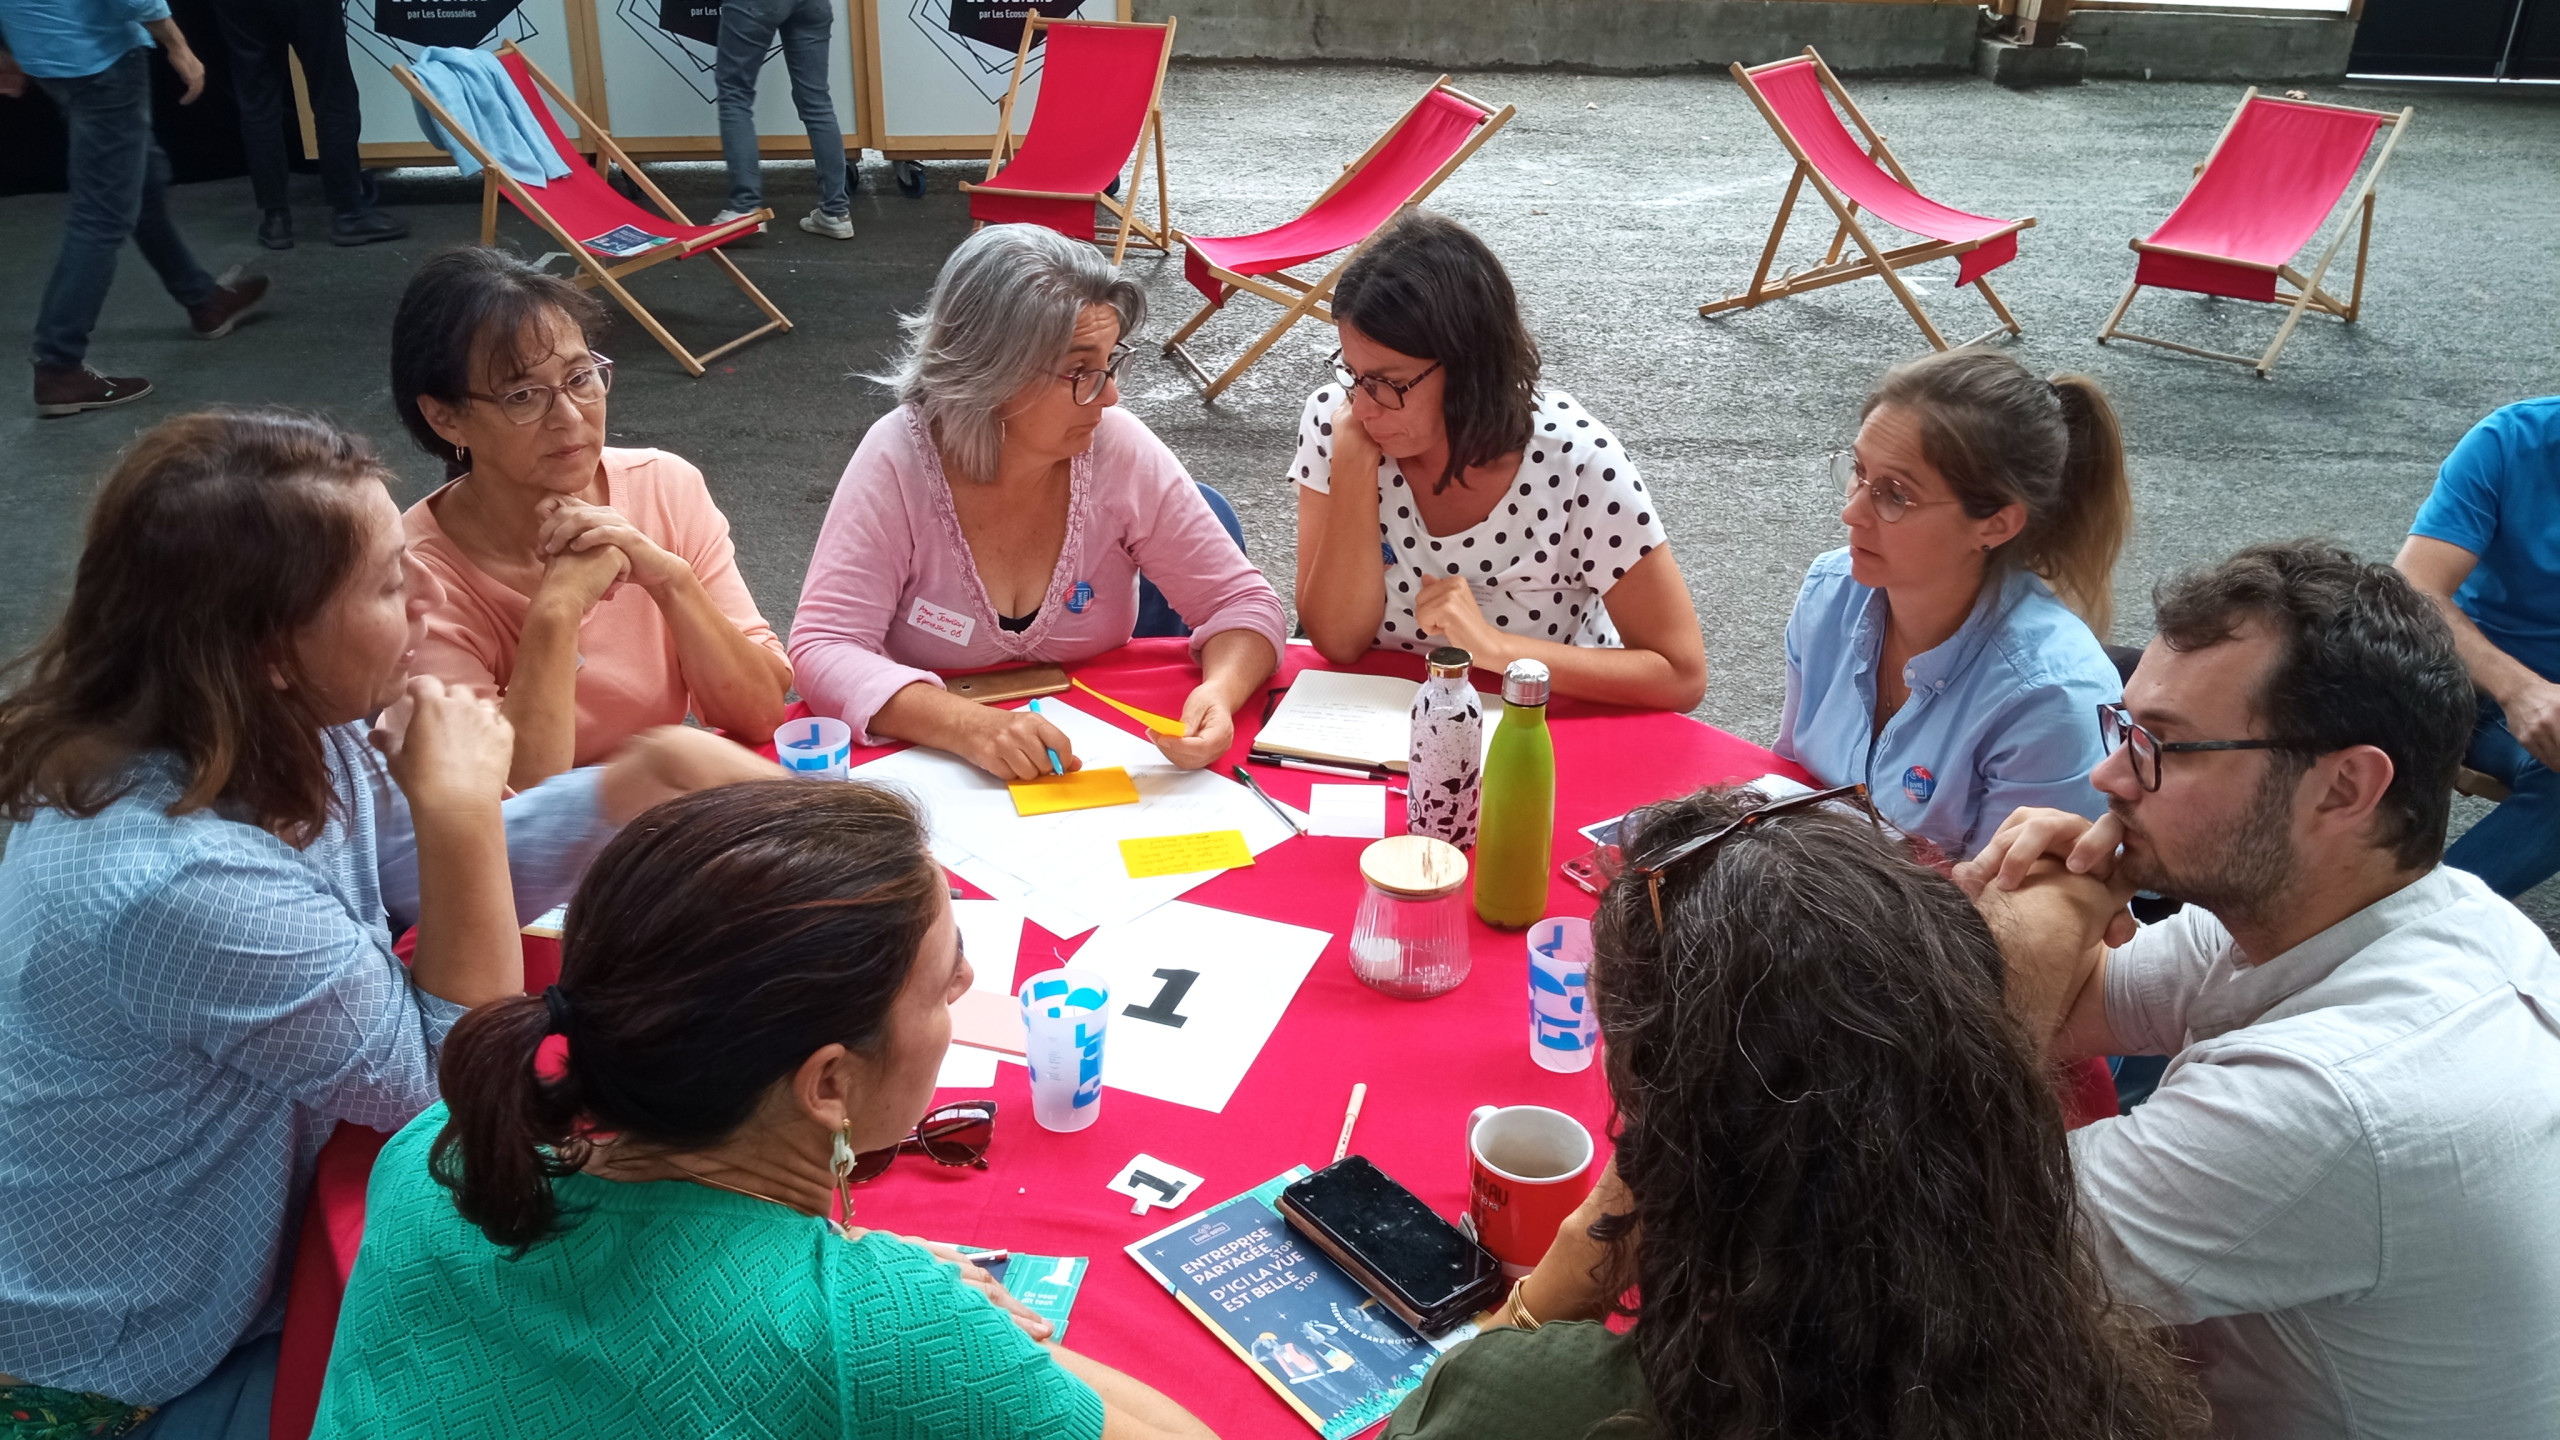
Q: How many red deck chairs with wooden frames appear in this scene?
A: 5